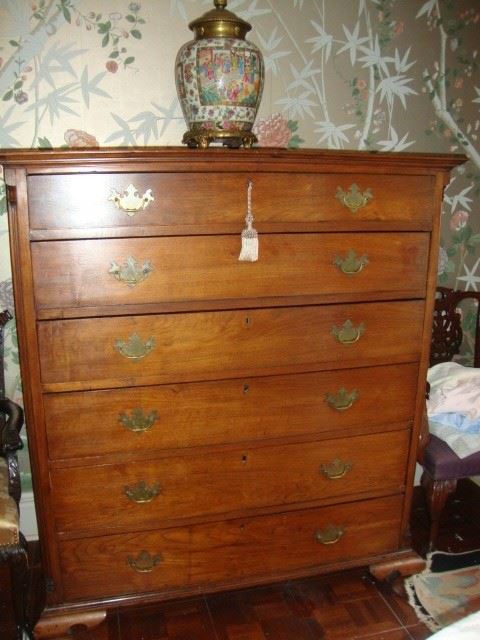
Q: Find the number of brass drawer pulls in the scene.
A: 12